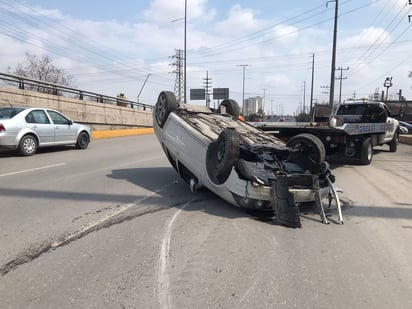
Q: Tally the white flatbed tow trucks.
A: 1